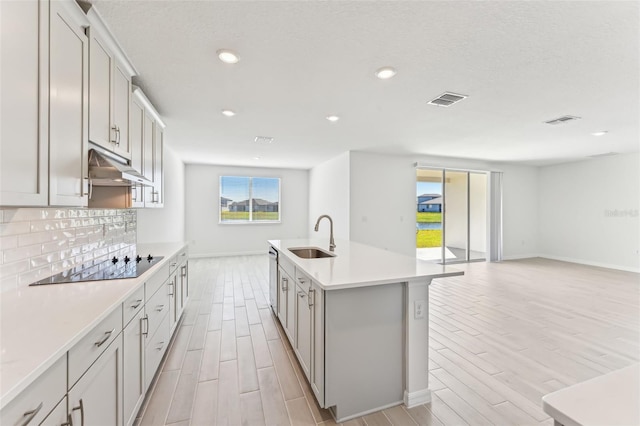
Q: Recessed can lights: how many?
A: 5